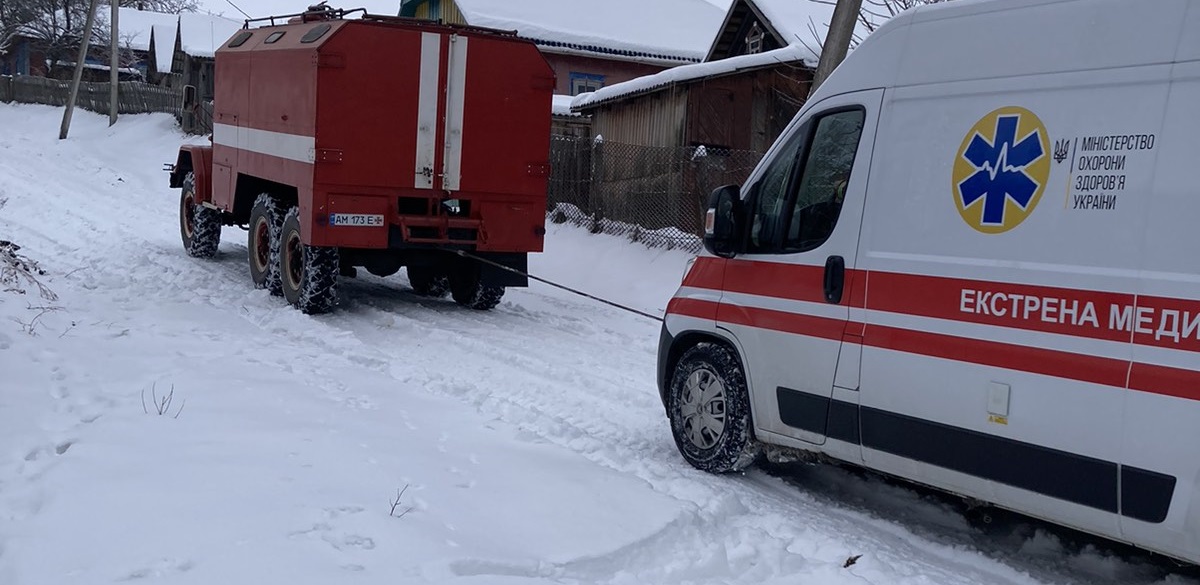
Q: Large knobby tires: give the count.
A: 5